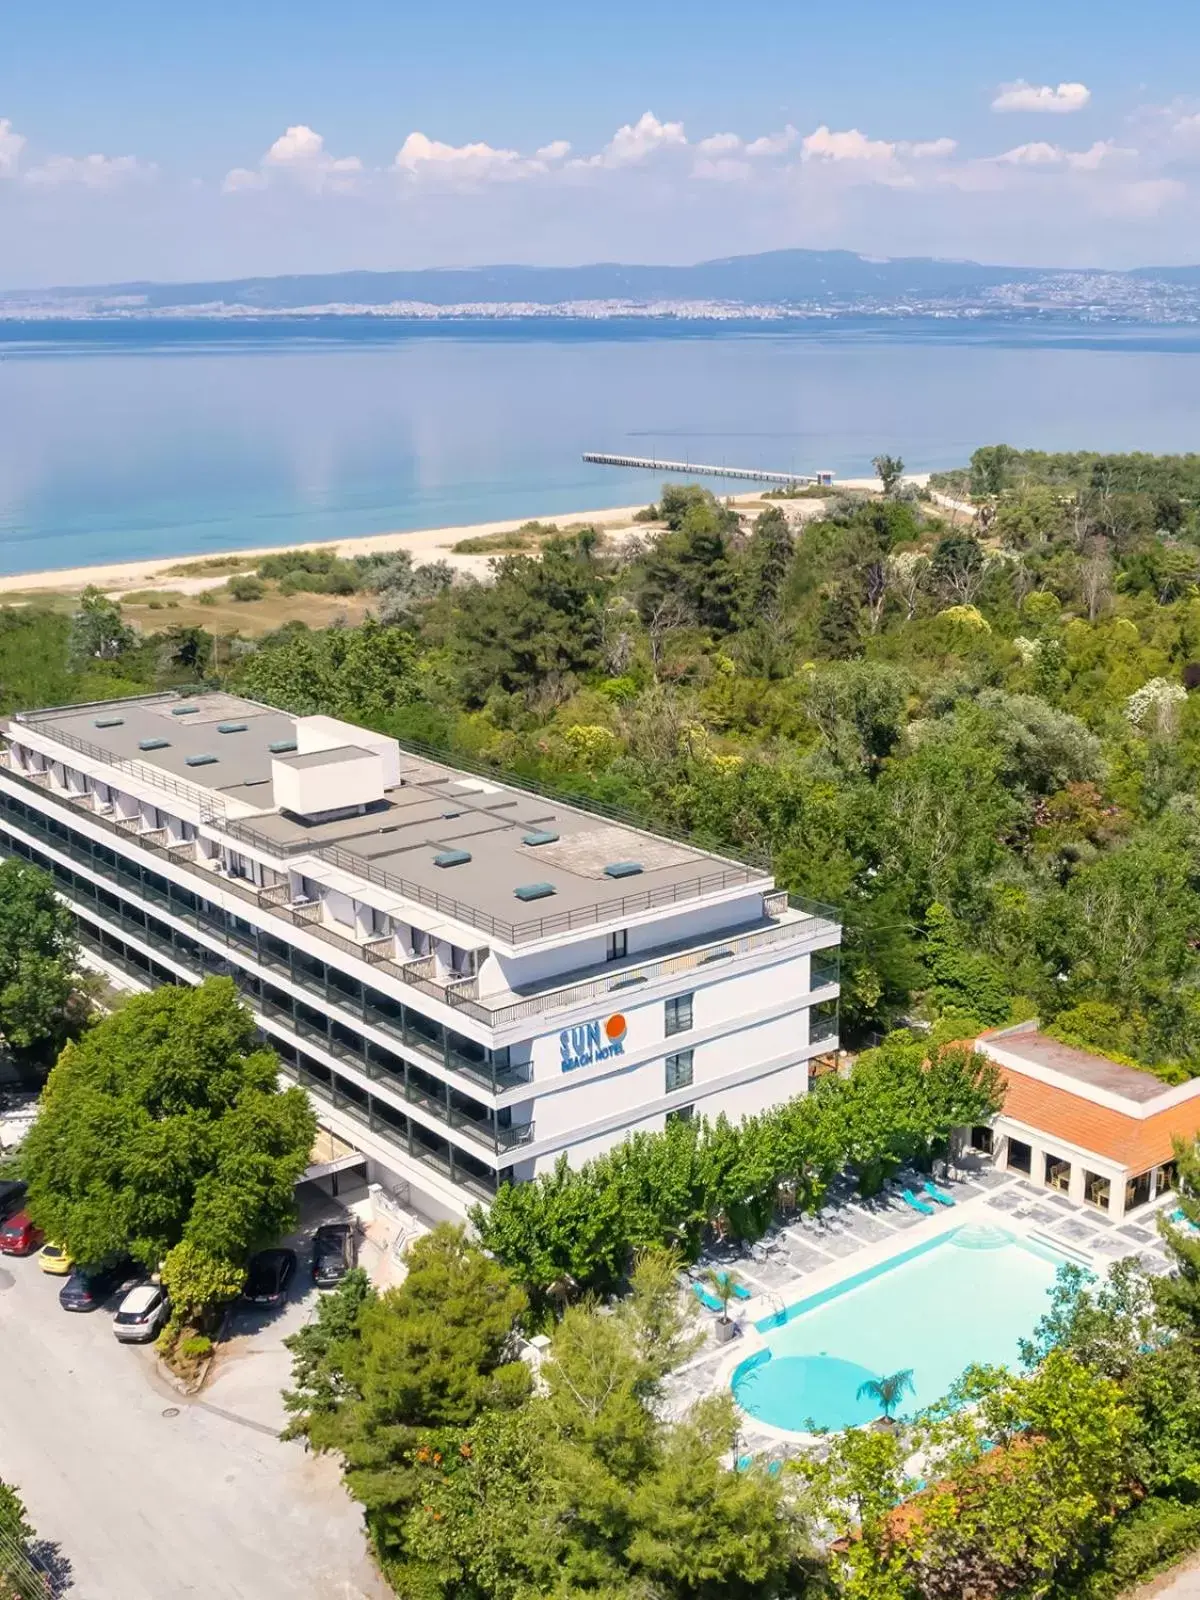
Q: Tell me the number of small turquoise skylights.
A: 10